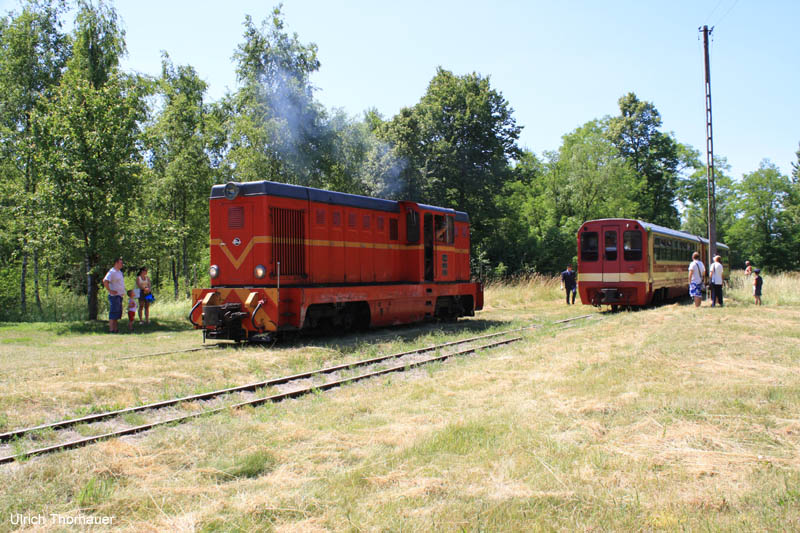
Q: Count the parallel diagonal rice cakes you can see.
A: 0